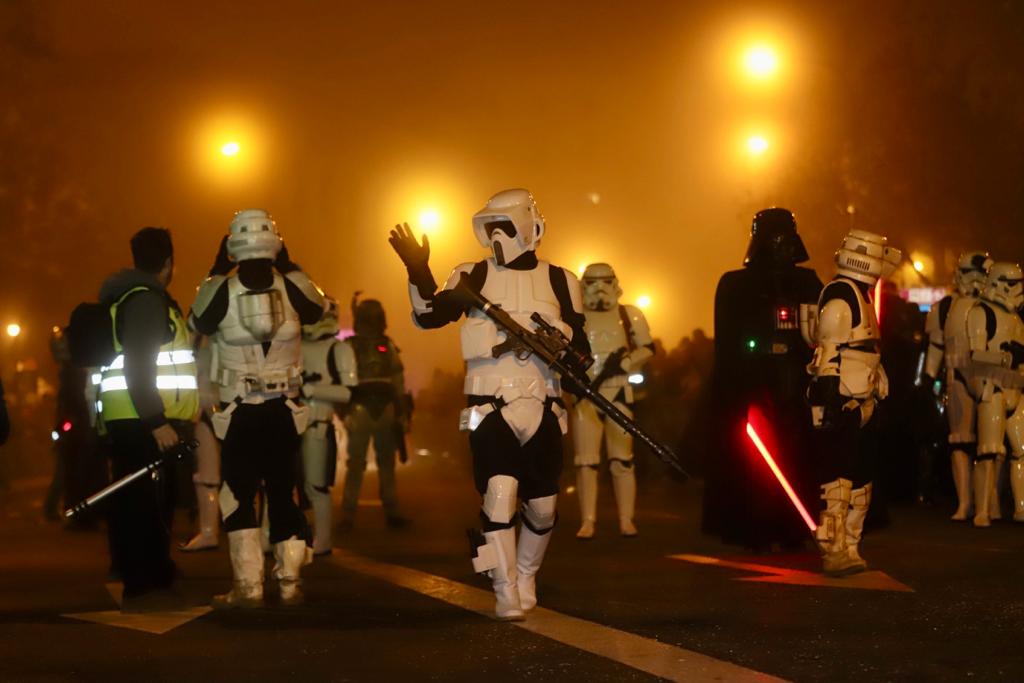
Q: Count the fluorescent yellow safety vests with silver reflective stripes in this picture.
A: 1